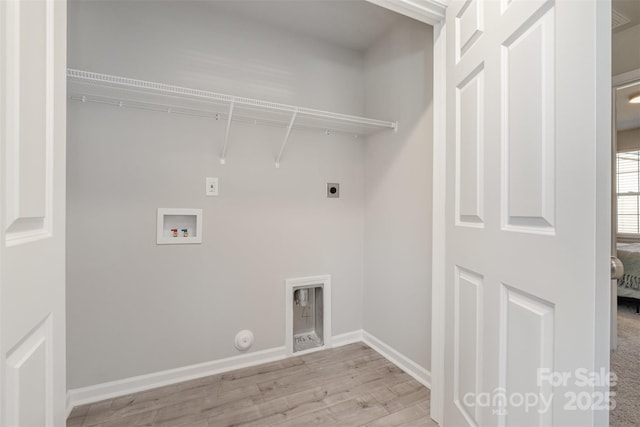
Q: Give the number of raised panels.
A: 8